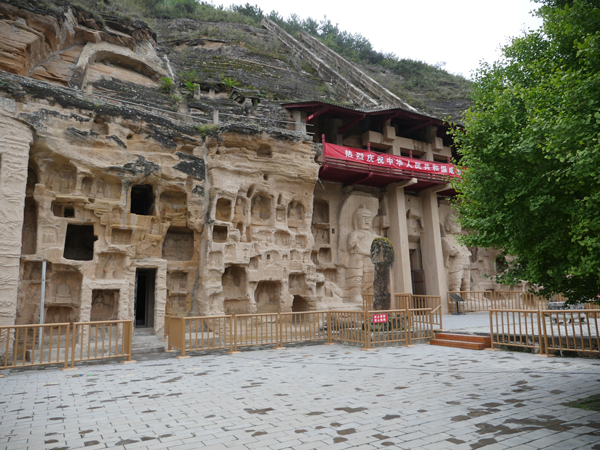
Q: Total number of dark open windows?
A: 2